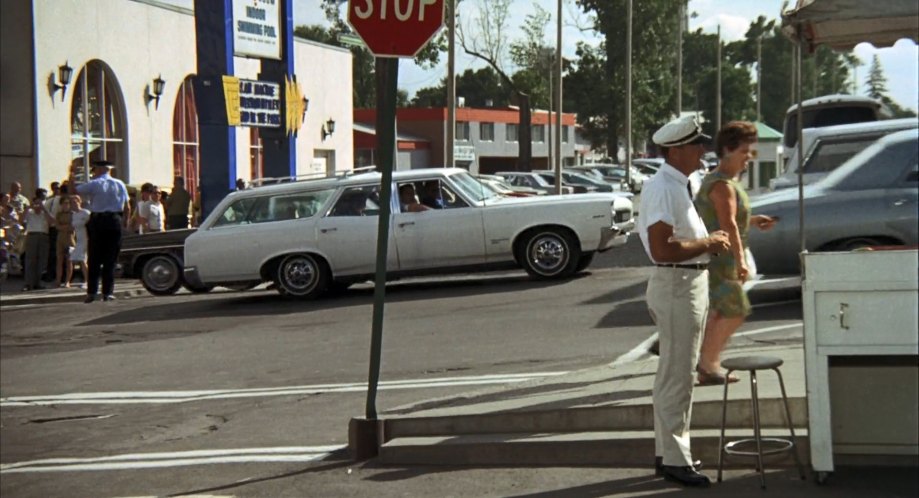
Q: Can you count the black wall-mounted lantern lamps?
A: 4